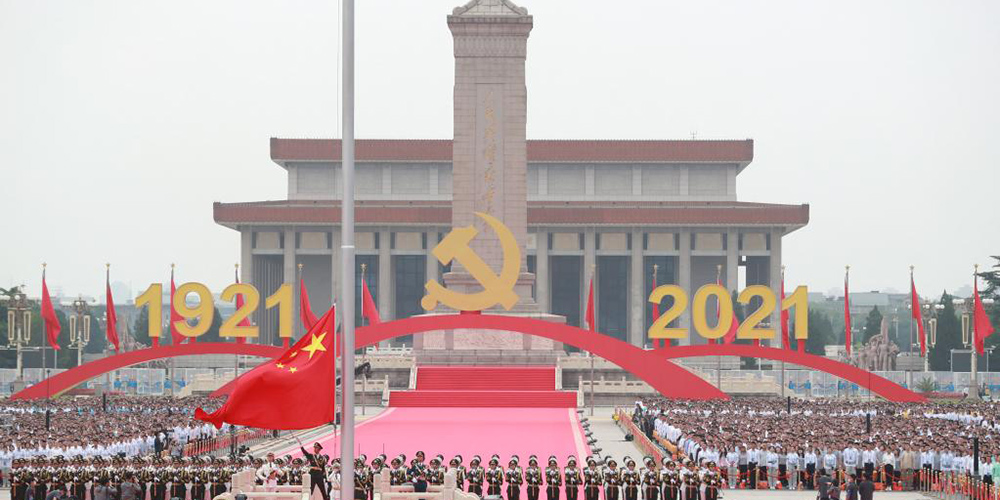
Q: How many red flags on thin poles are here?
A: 13